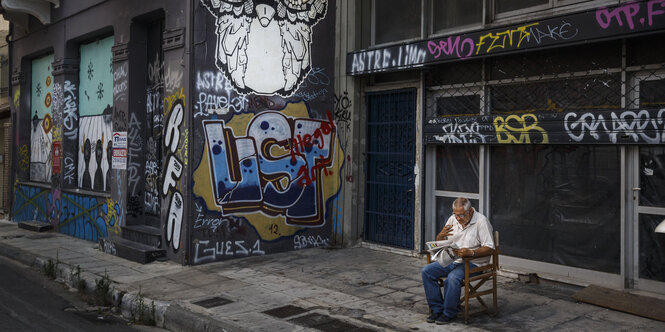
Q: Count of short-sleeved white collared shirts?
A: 1